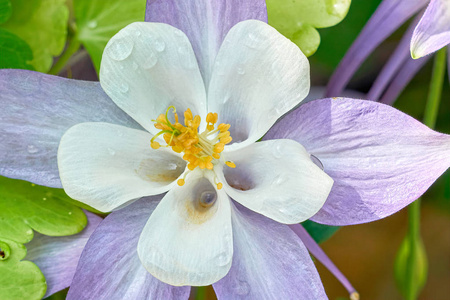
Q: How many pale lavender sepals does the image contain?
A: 5